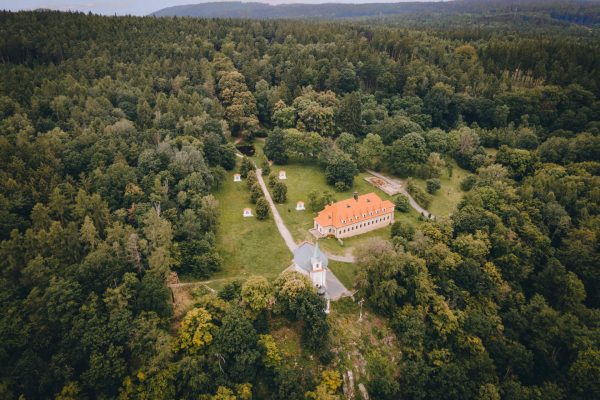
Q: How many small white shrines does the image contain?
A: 4